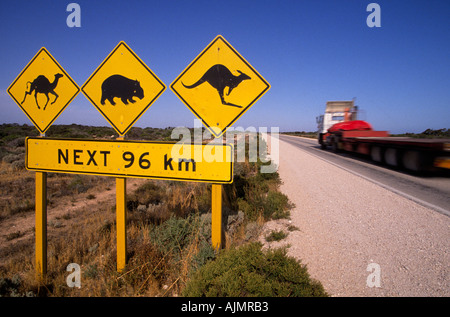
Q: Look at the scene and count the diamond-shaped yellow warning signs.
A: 3